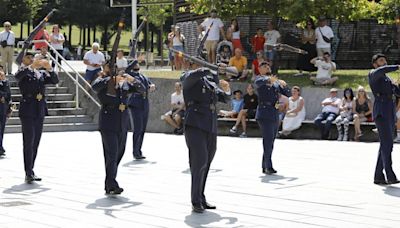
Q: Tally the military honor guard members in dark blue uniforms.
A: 7